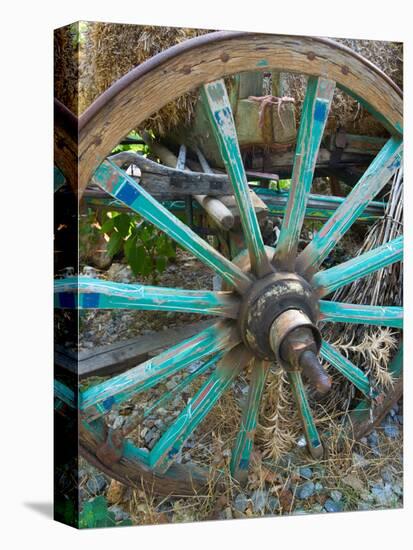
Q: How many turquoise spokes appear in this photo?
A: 12